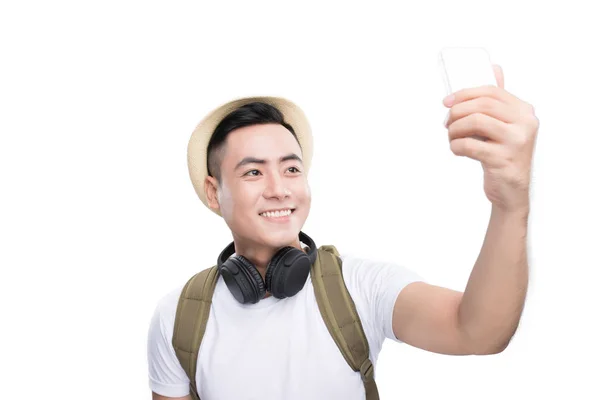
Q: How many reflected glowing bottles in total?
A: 0